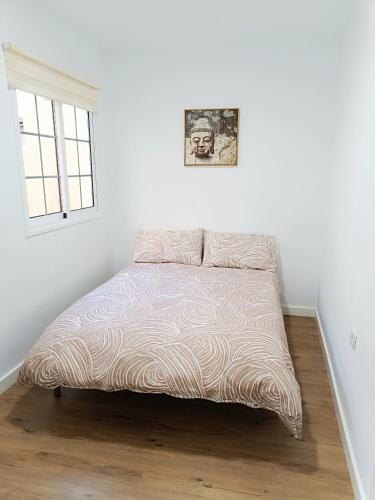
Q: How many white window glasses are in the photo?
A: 12